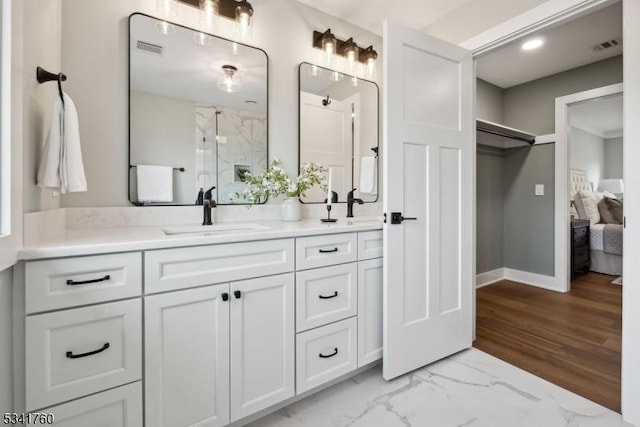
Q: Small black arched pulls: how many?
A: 5